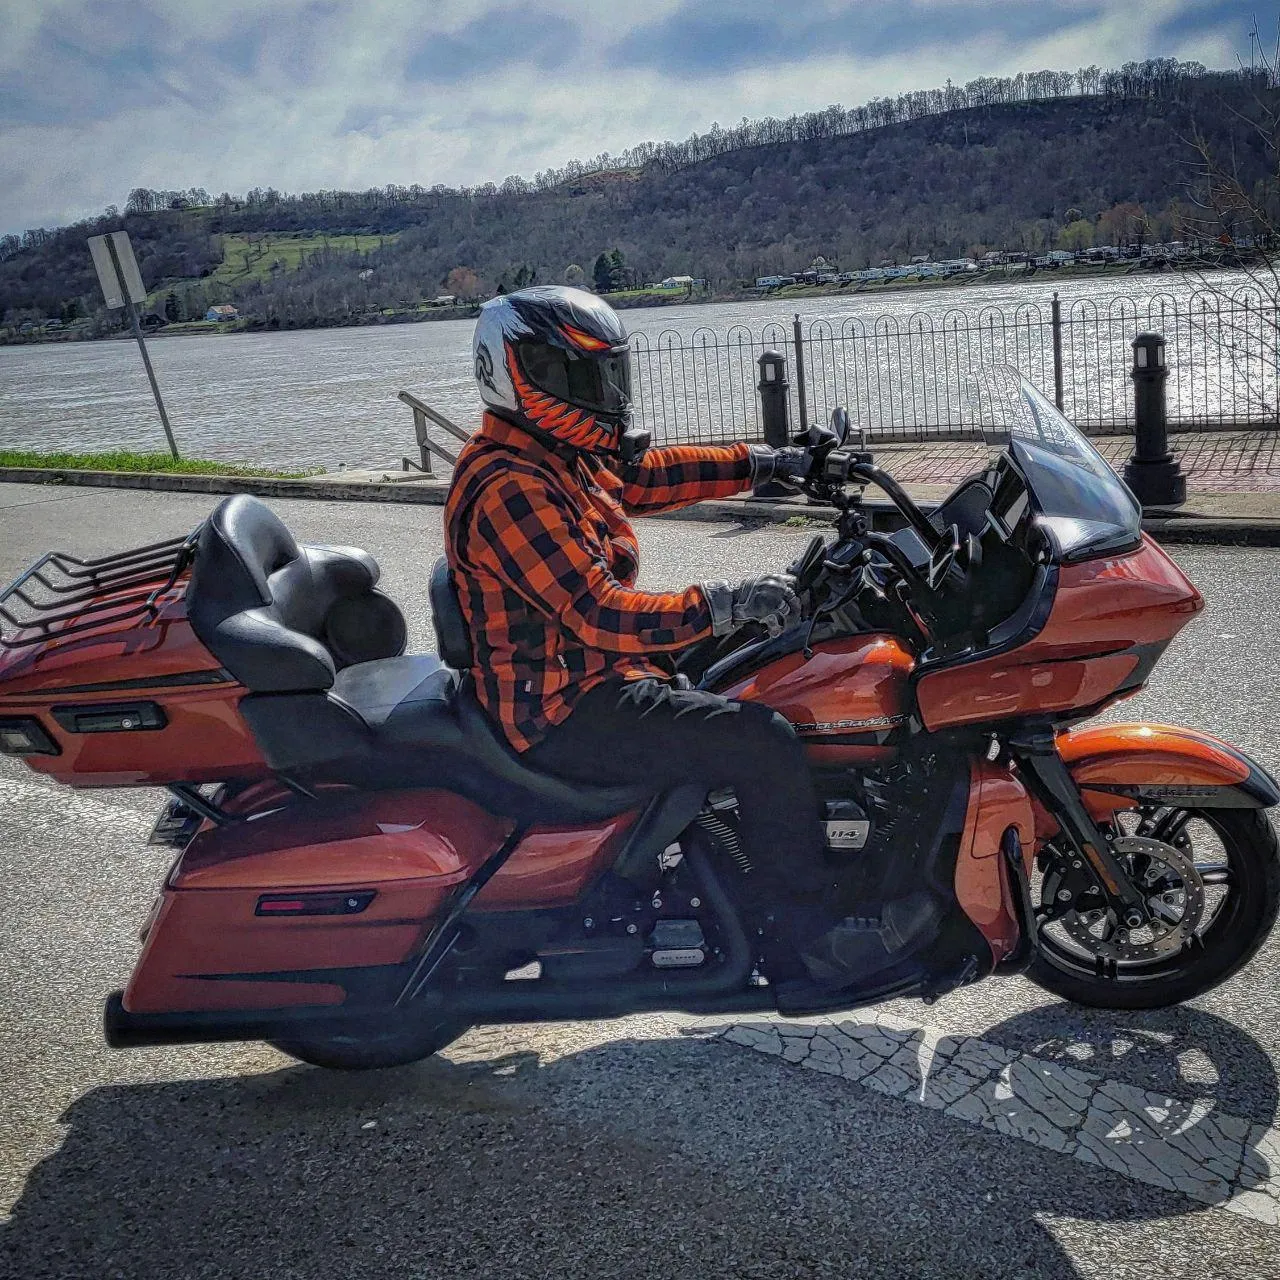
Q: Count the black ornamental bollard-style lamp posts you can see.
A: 2